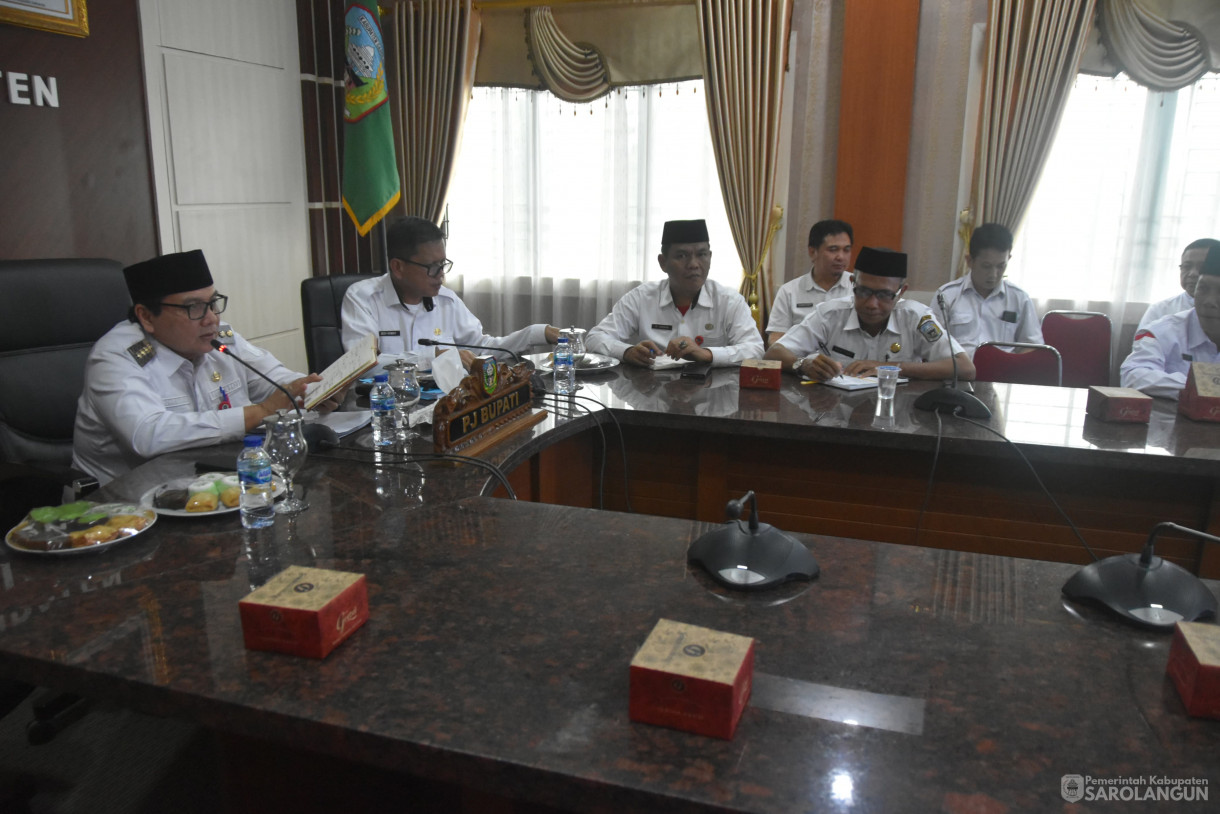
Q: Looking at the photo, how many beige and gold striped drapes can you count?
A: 3